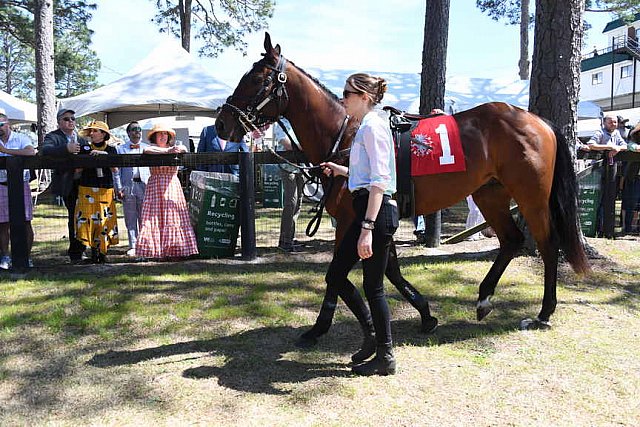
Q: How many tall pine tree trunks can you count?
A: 5